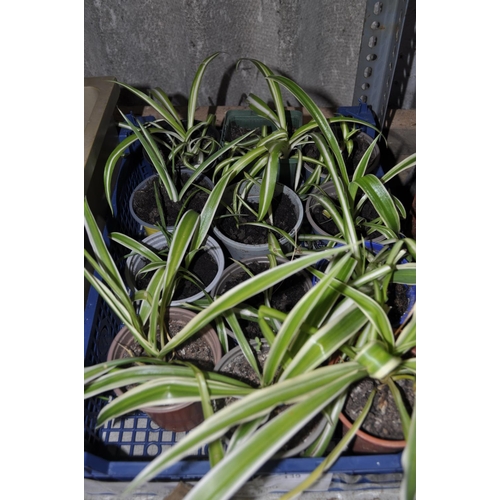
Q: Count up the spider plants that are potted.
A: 12